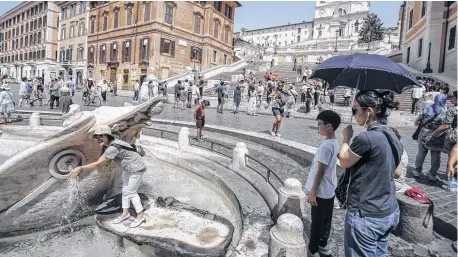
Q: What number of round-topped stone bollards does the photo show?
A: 5